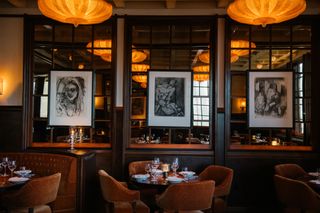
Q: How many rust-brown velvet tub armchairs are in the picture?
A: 7